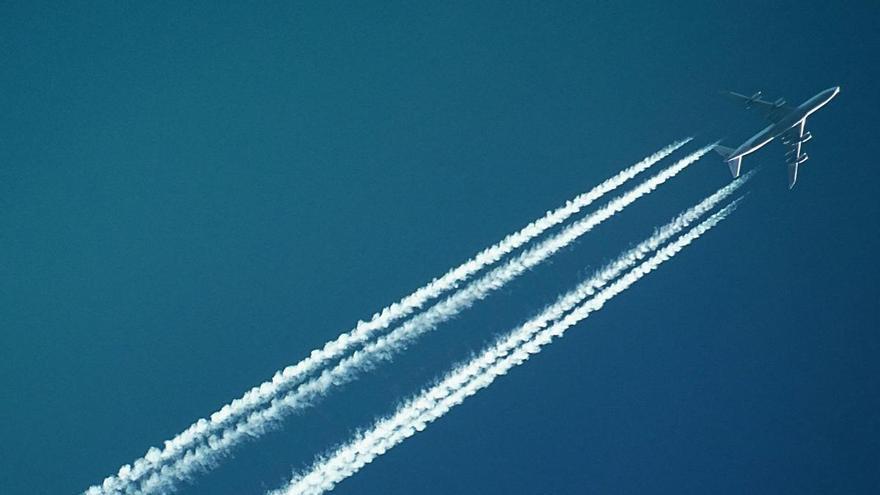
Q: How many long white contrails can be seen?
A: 4